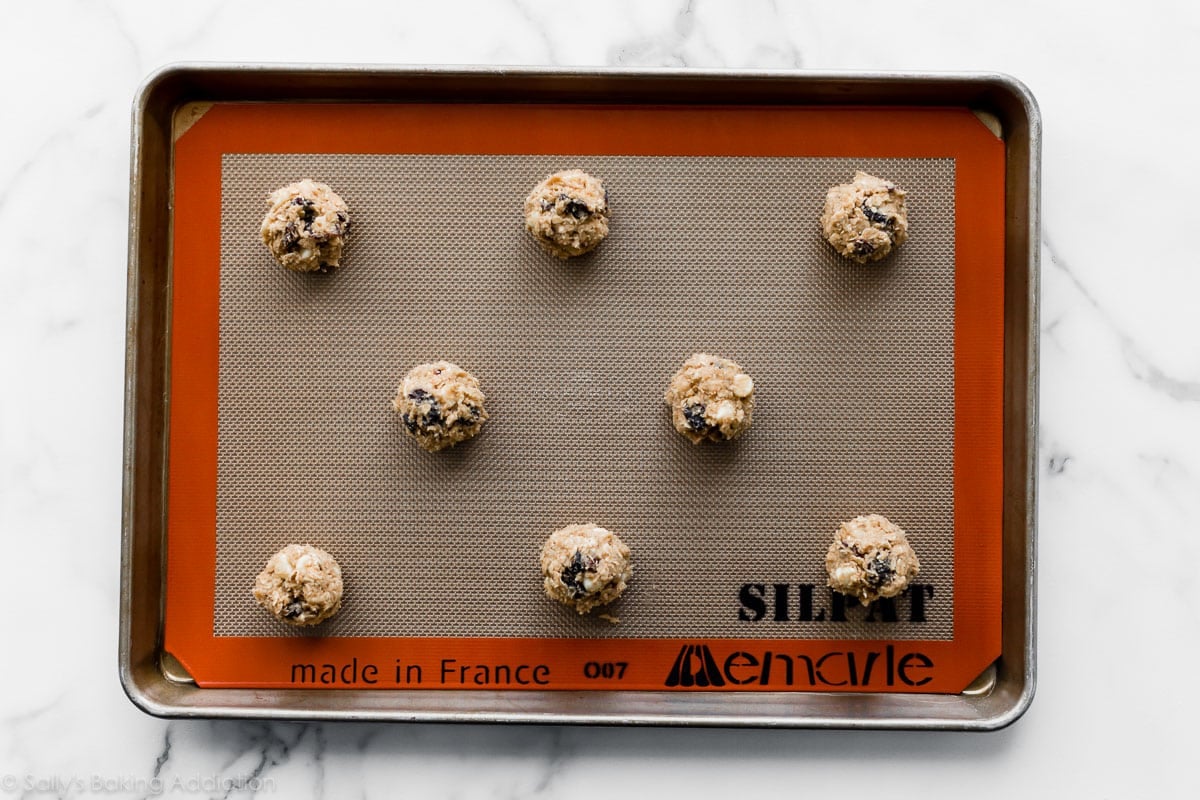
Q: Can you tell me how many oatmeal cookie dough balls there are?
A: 8